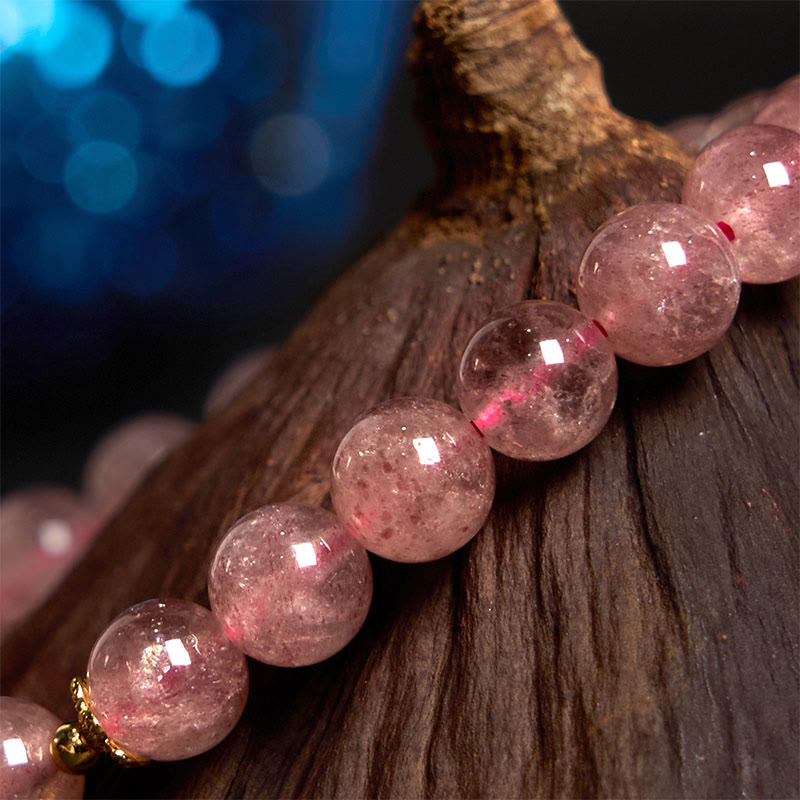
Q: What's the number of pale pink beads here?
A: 13